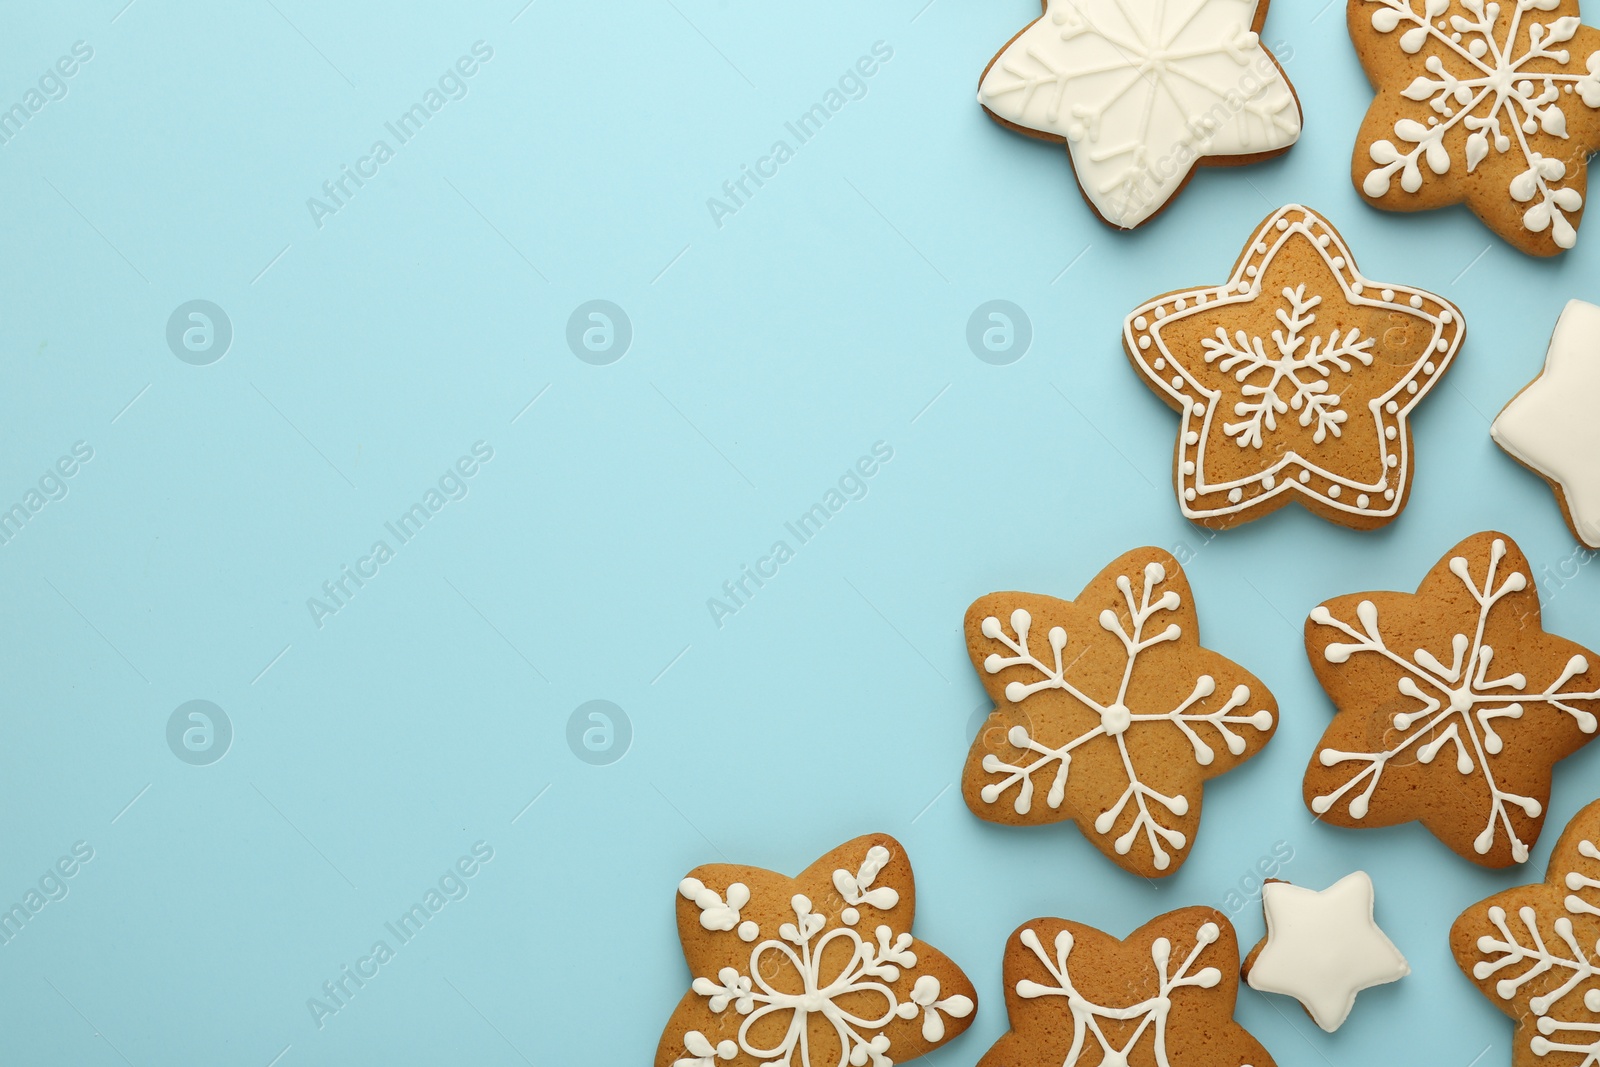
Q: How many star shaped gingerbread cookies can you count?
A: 10